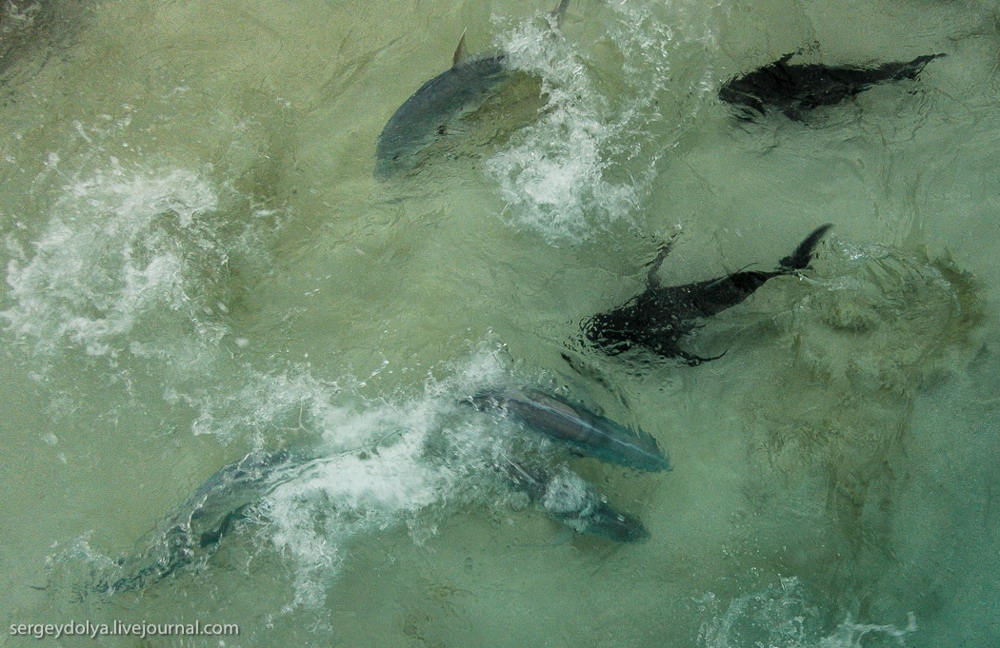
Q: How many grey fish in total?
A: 4